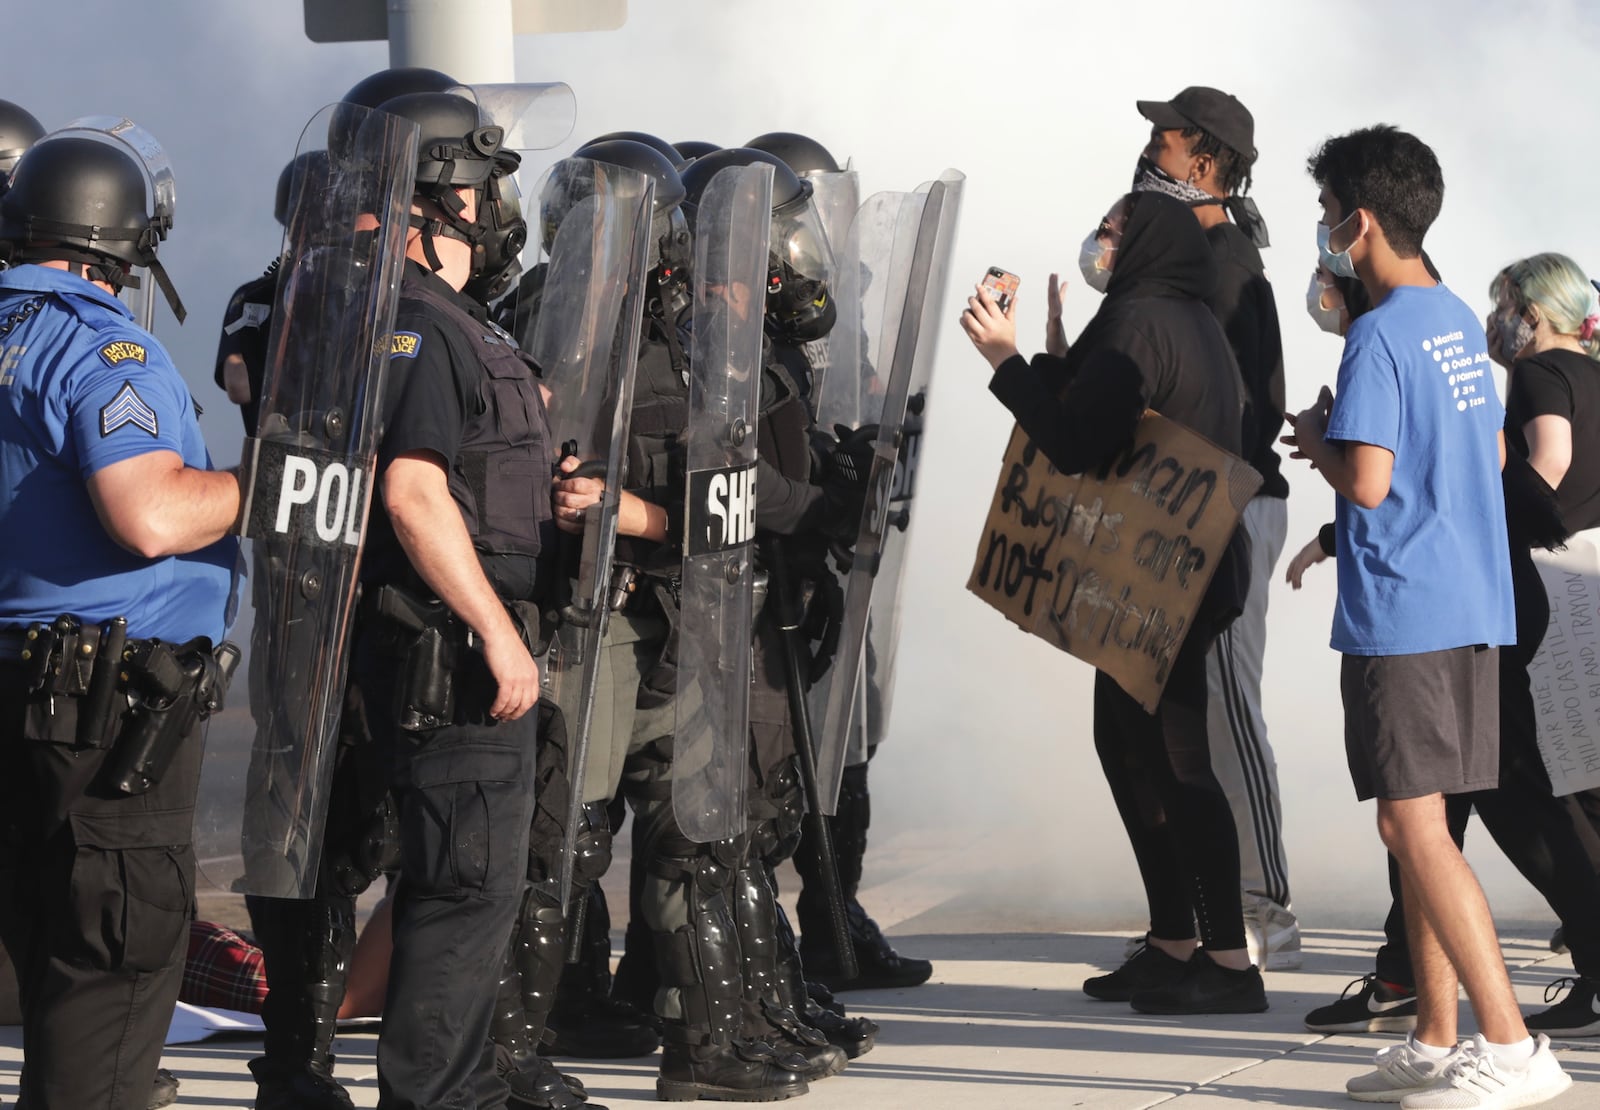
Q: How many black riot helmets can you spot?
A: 10